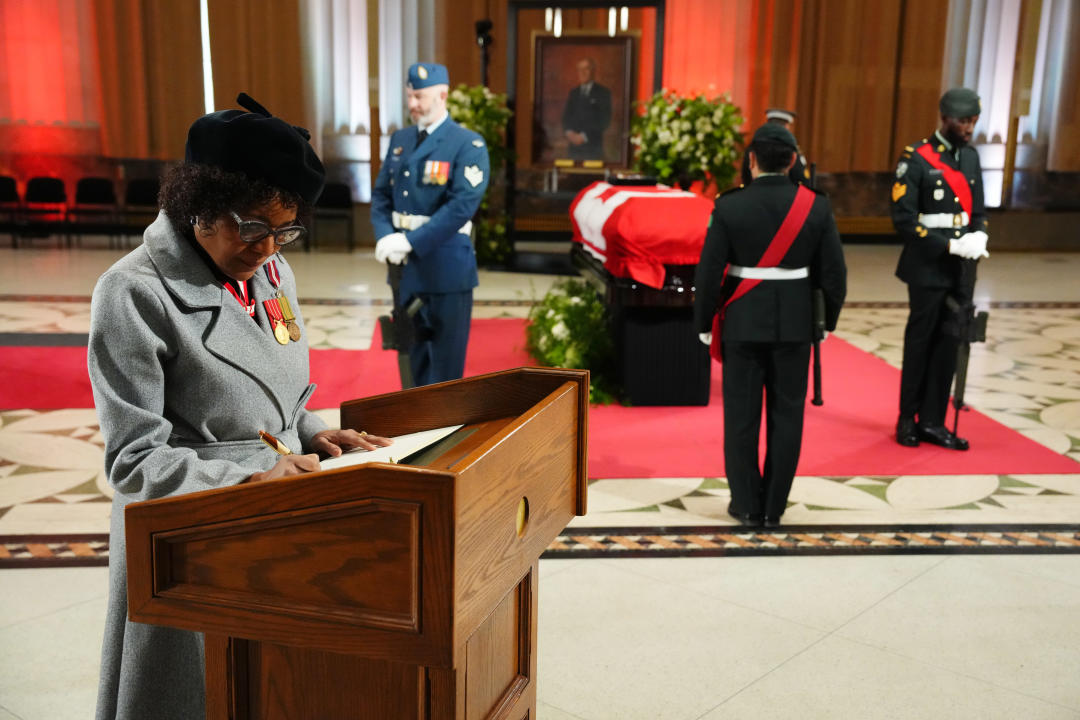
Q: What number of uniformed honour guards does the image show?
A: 4